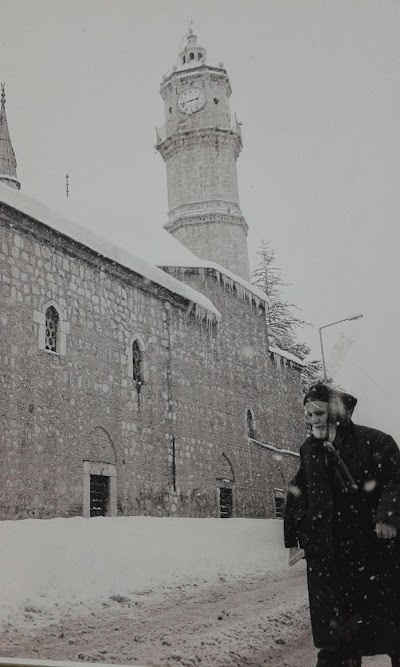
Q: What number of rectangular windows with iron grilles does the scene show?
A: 3